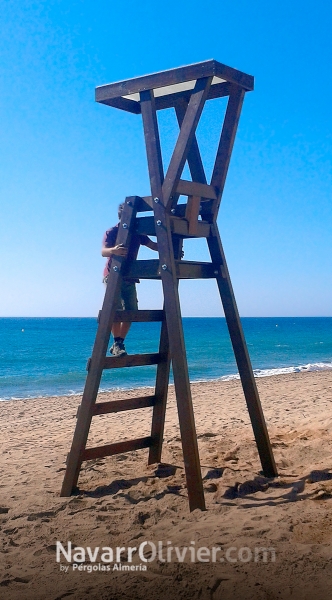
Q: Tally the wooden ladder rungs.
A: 4